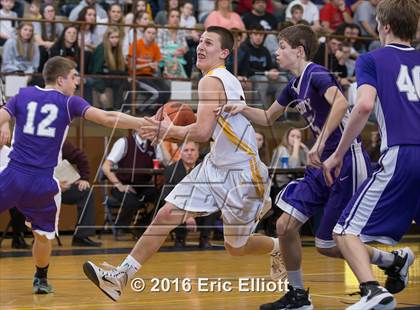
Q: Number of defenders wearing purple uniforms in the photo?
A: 3